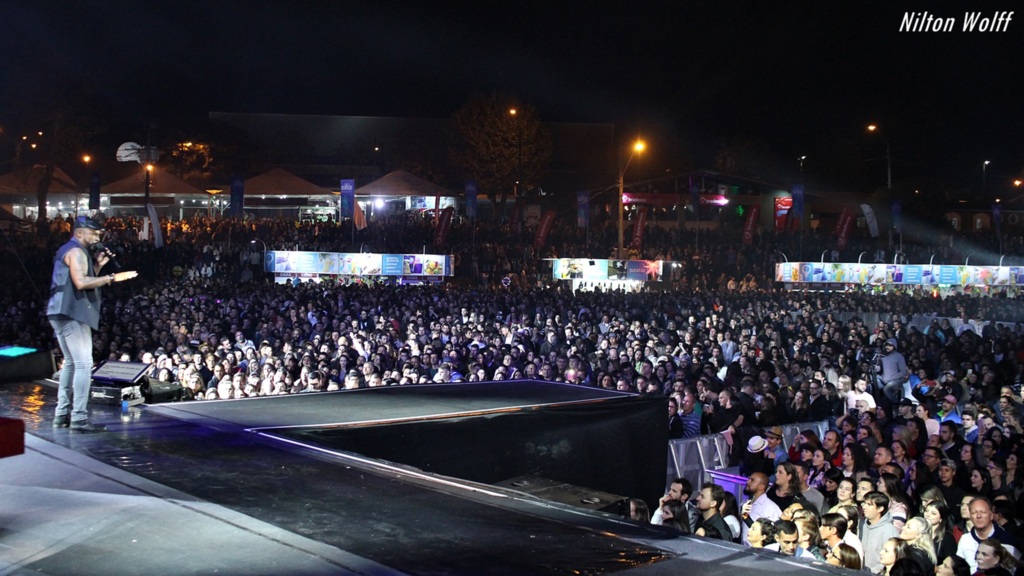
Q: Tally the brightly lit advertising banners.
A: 3